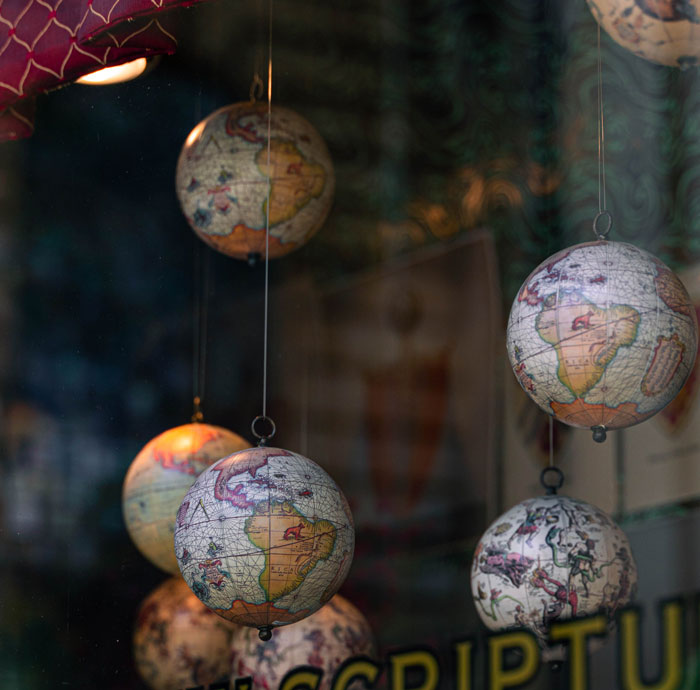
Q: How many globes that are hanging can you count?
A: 8